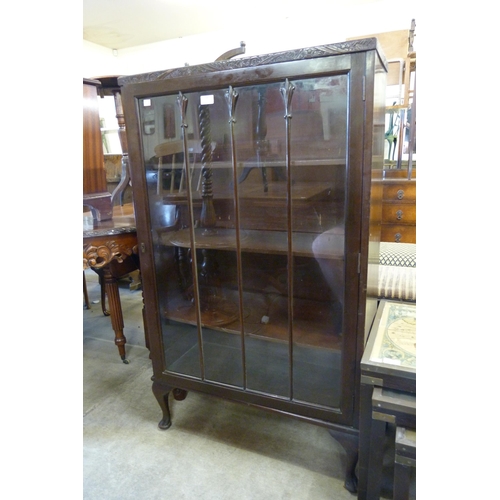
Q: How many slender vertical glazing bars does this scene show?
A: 3